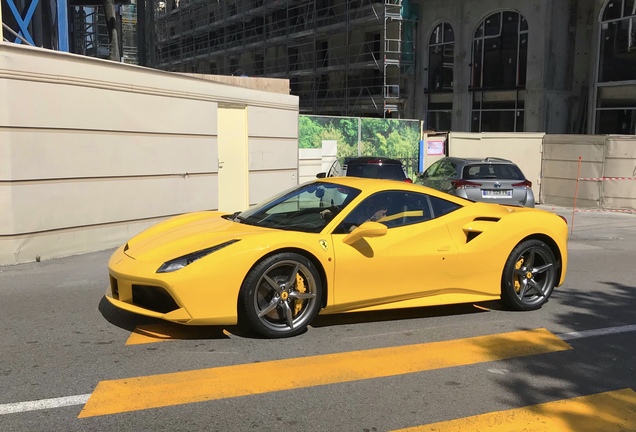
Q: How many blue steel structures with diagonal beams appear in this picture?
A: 1